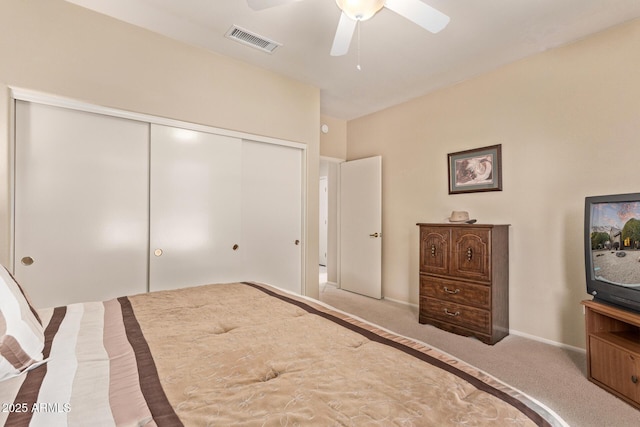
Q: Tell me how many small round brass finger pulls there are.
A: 4